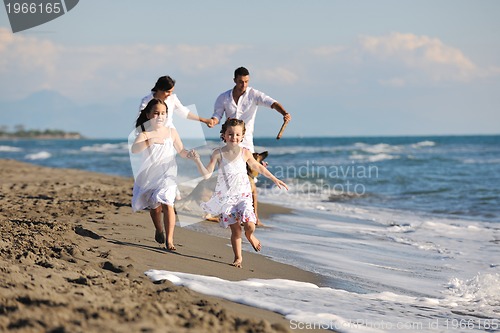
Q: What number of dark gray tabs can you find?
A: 2